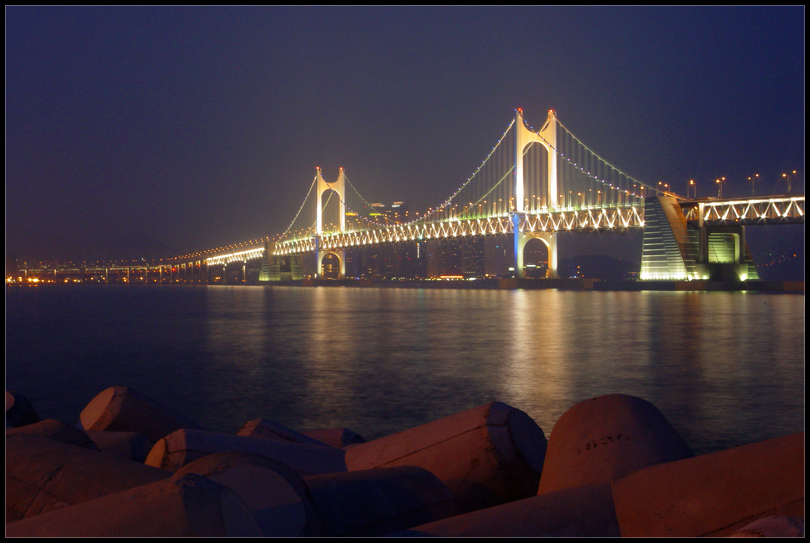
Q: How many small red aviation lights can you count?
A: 4